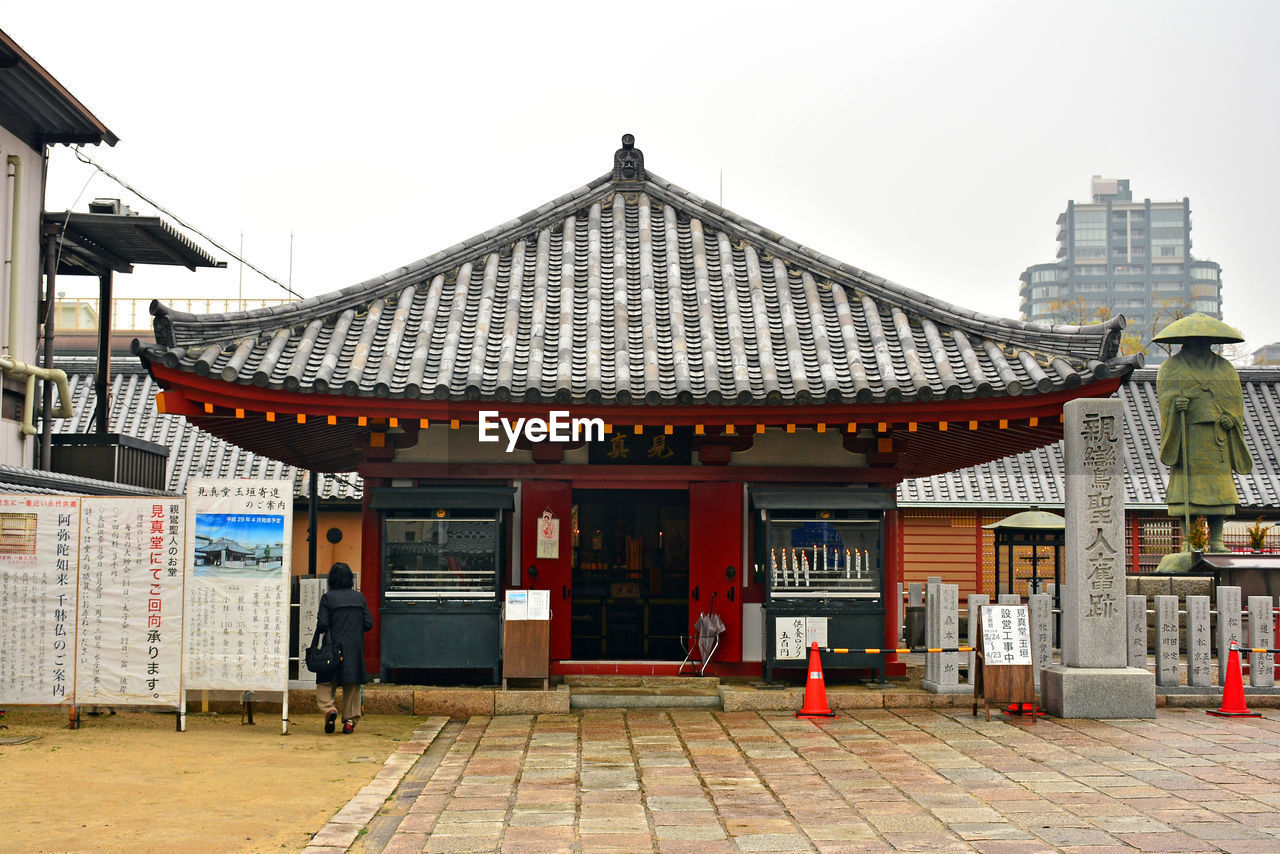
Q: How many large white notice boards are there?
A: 3